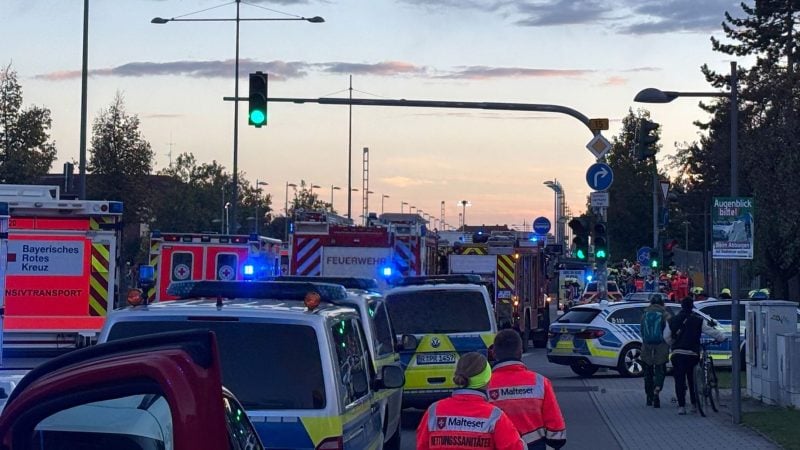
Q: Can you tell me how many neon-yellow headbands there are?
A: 1